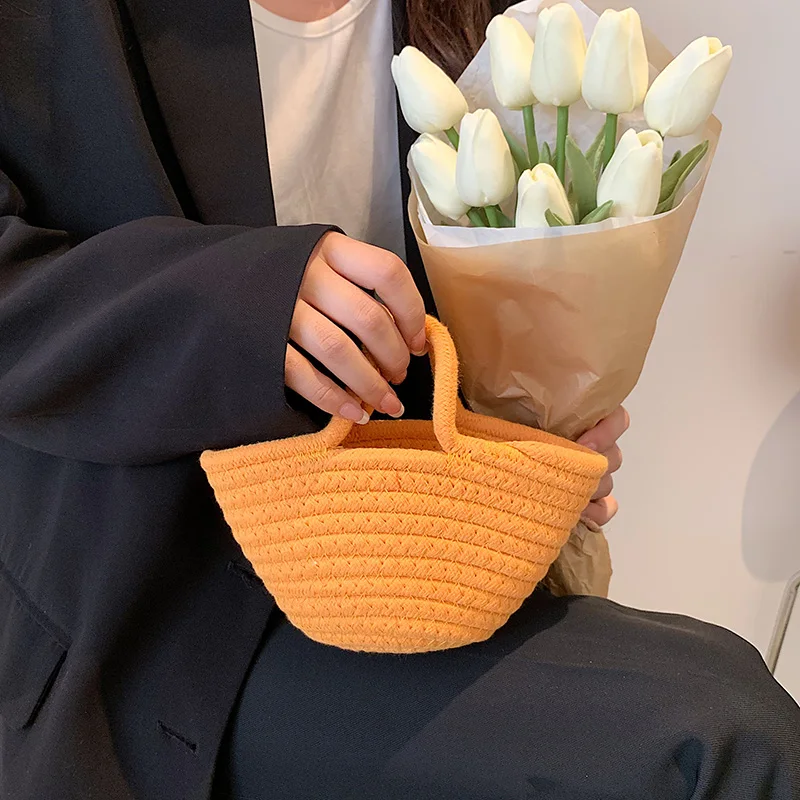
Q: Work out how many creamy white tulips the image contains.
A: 9